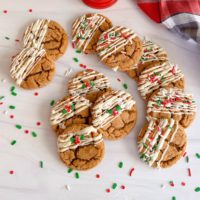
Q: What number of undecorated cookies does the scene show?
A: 0